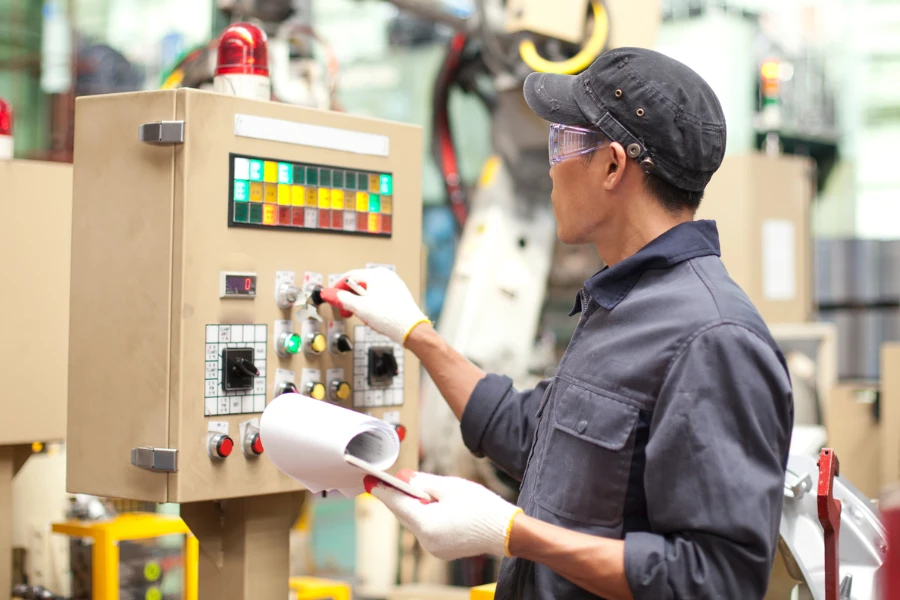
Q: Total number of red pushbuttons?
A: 3